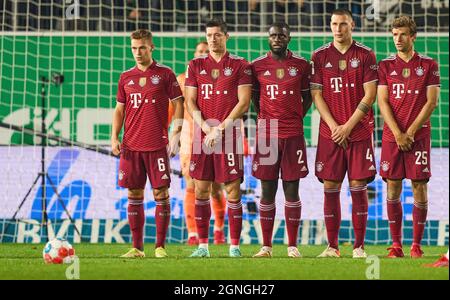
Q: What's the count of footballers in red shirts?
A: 5